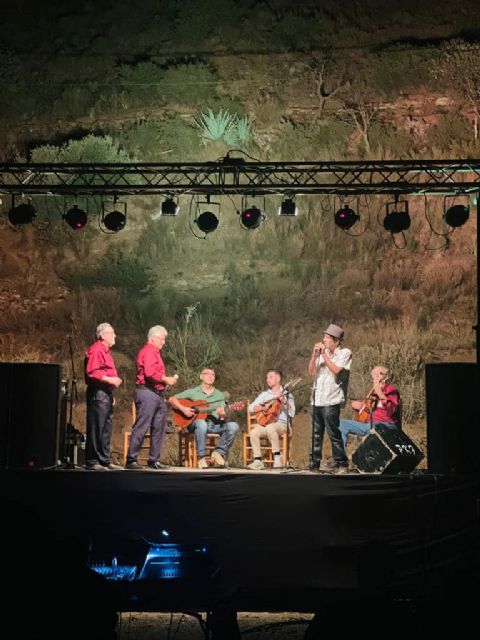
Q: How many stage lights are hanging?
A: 10